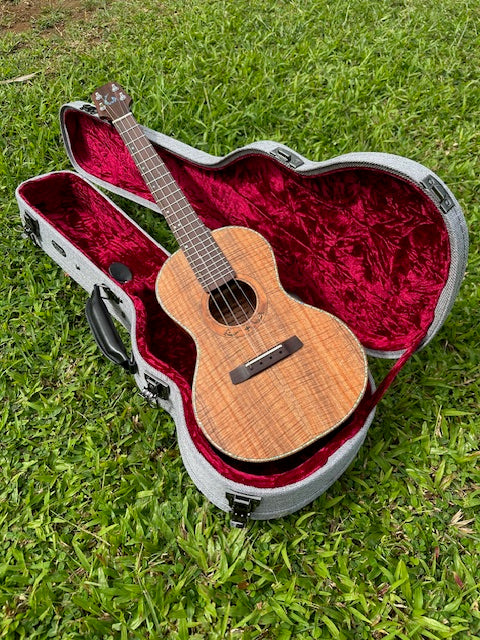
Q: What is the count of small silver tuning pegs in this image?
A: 4